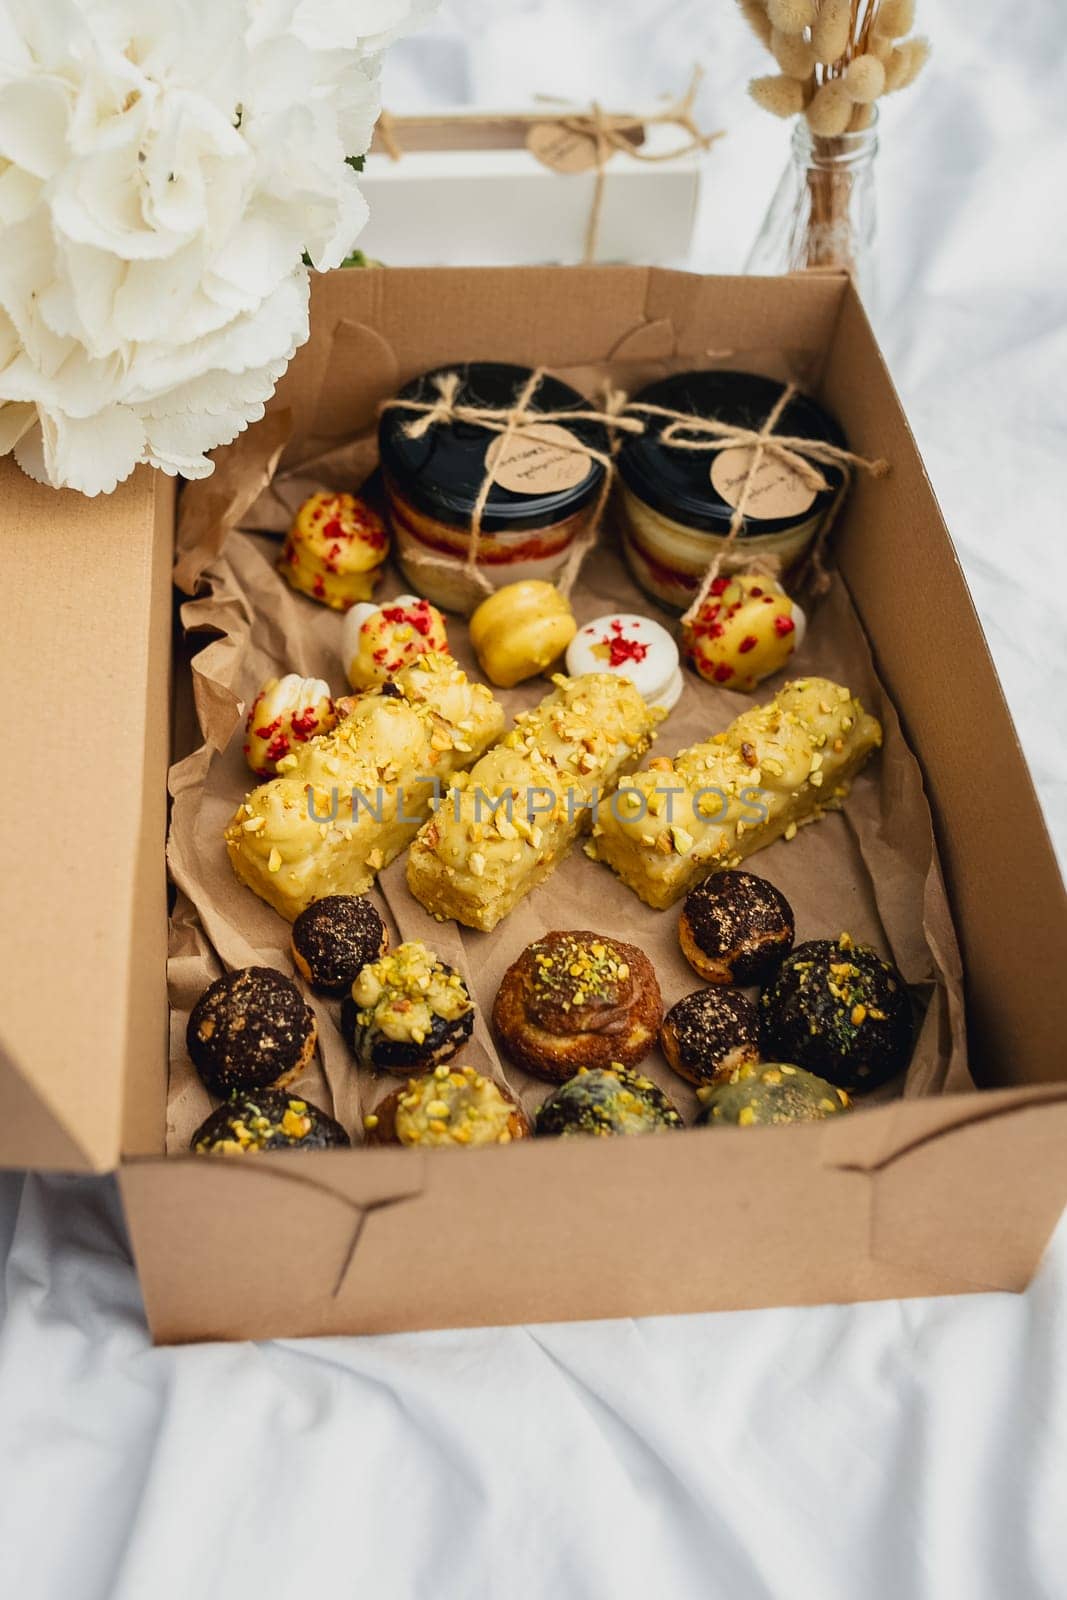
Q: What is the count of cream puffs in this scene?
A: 11